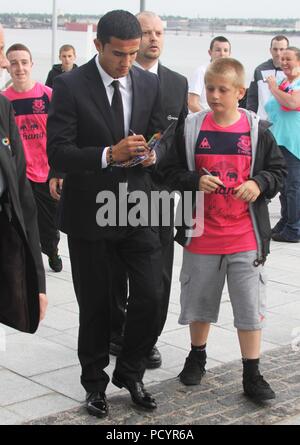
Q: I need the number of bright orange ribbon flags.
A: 0